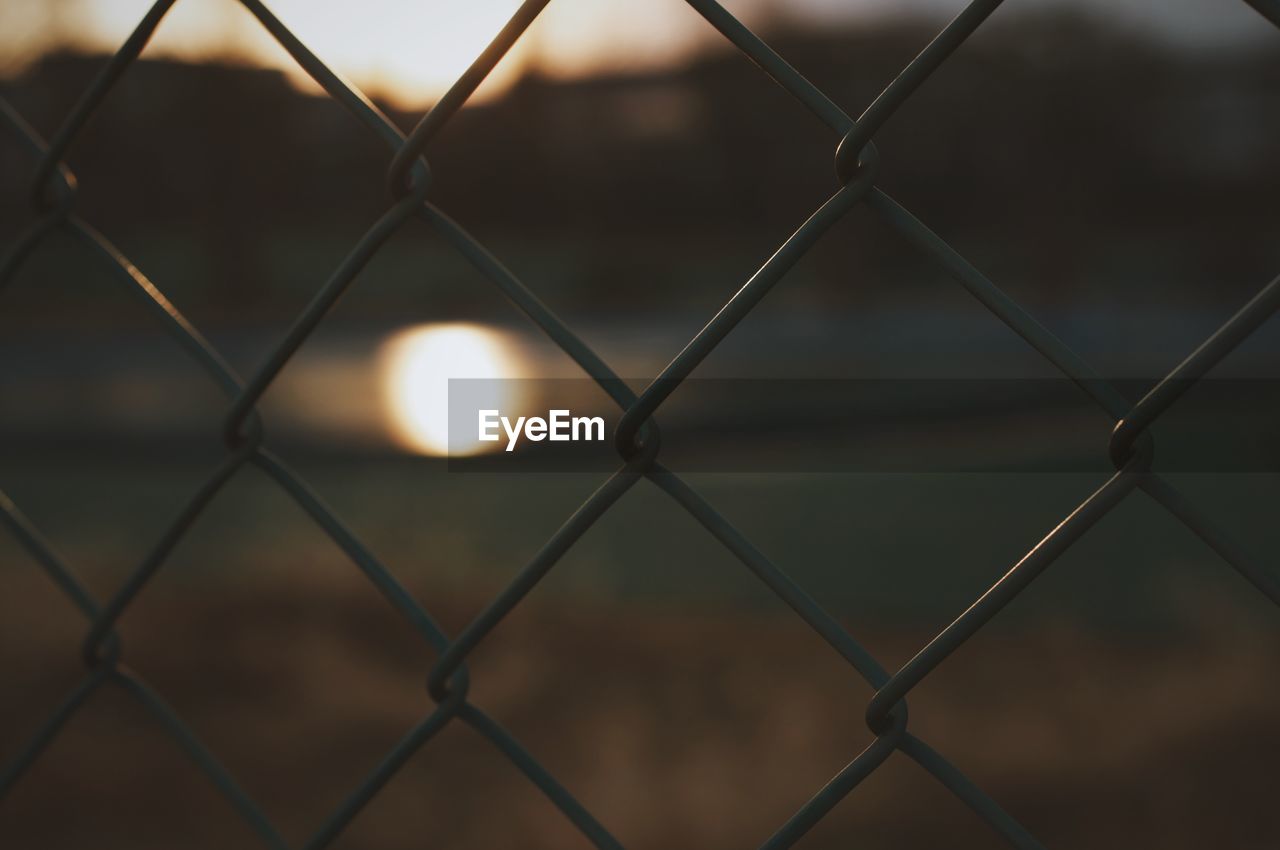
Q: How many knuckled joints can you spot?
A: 9